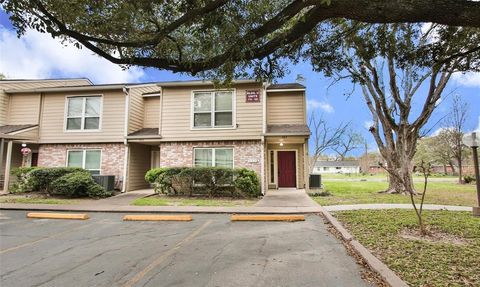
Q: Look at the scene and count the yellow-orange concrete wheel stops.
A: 3